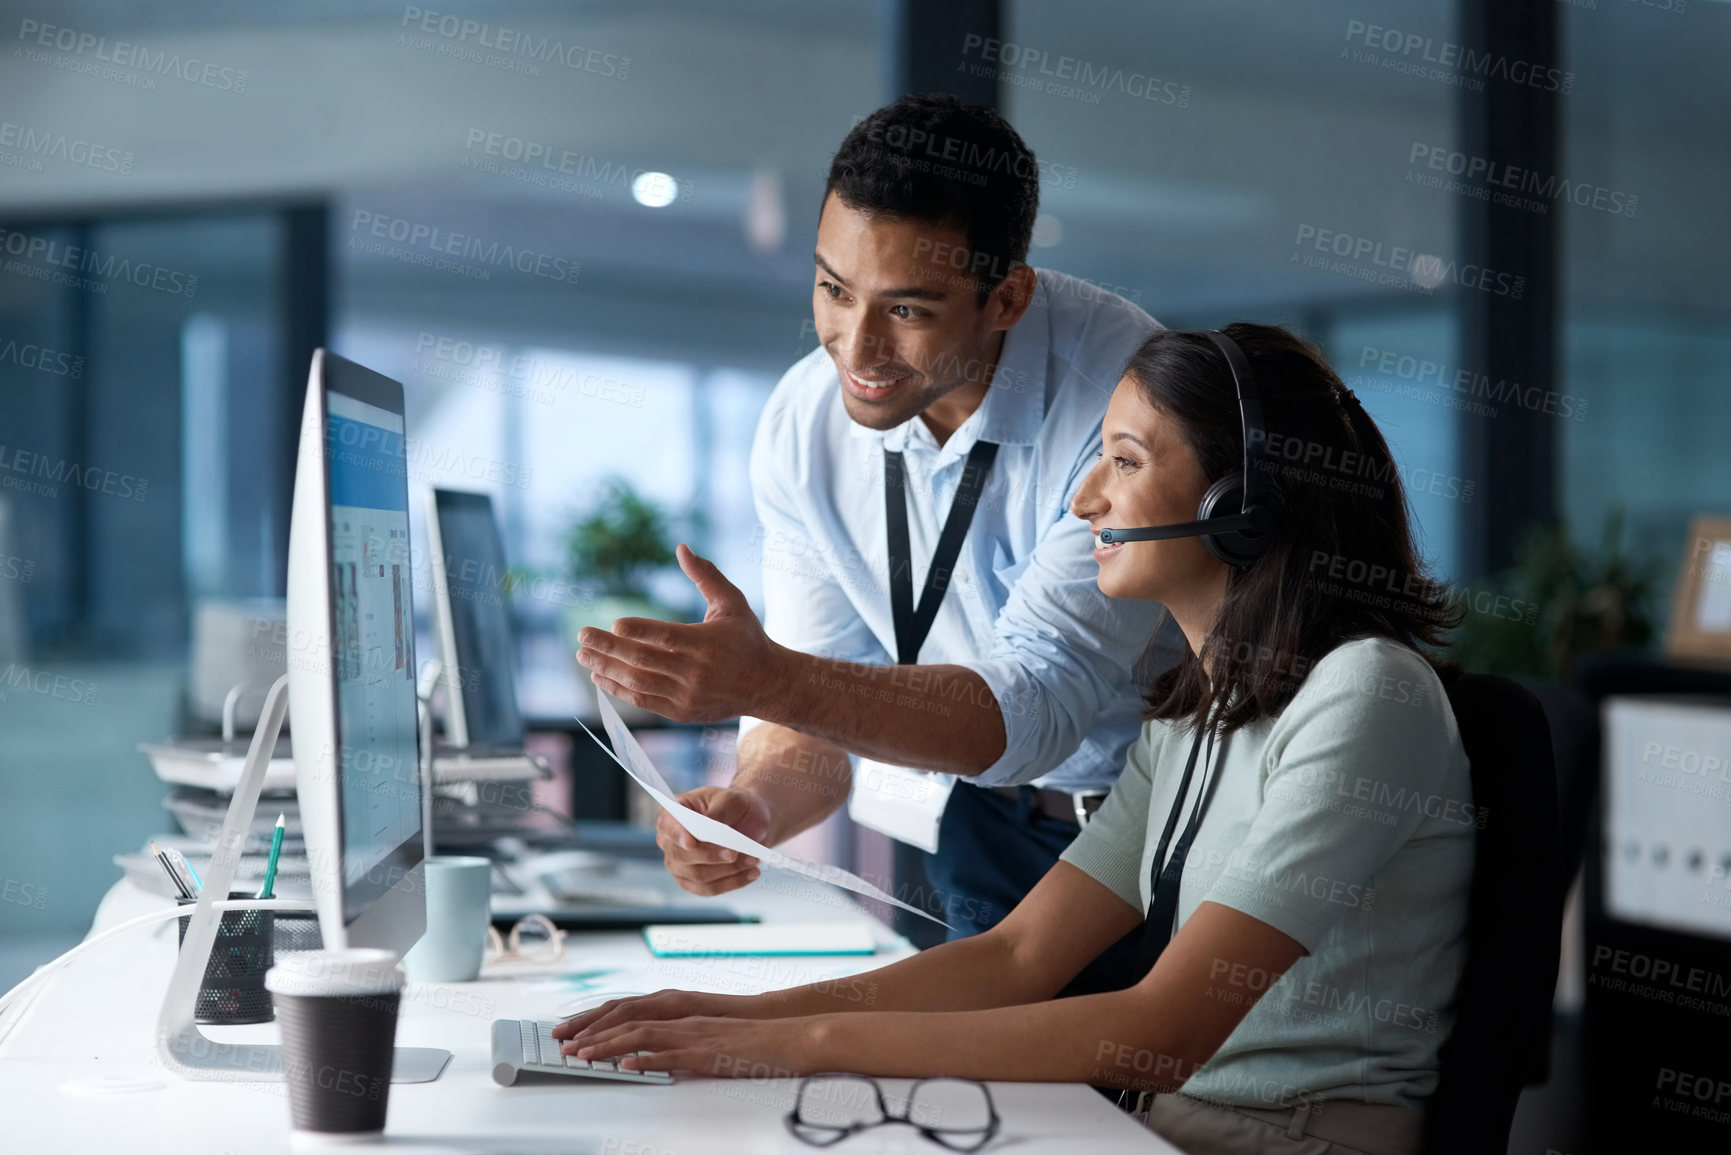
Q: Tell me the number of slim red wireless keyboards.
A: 0